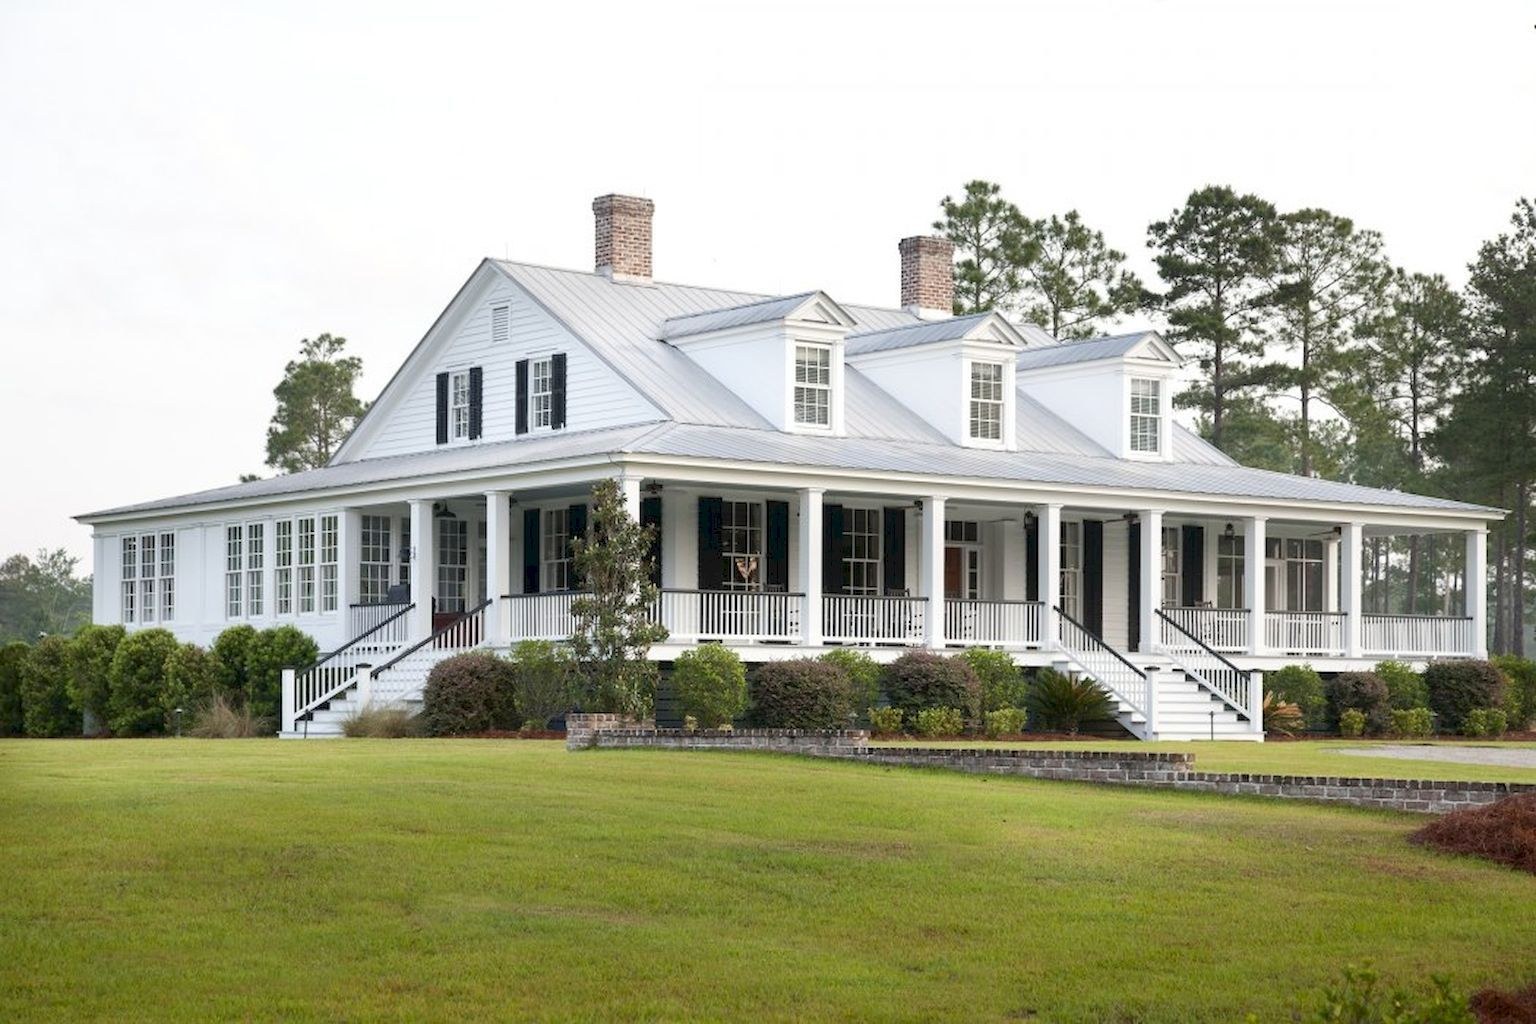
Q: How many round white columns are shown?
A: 0